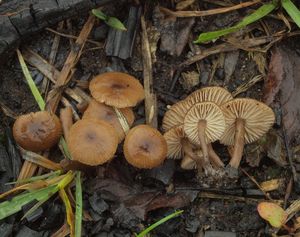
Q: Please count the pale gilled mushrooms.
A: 4